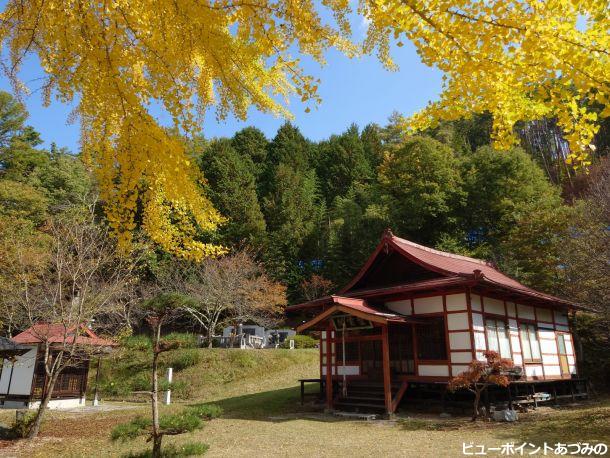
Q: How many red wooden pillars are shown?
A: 2